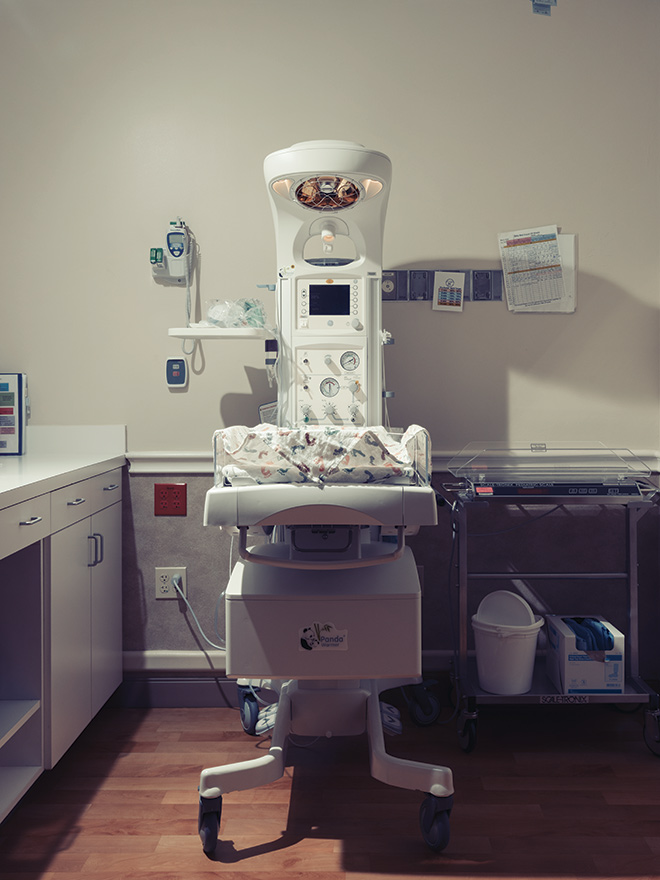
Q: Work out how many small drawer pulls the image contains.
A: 3